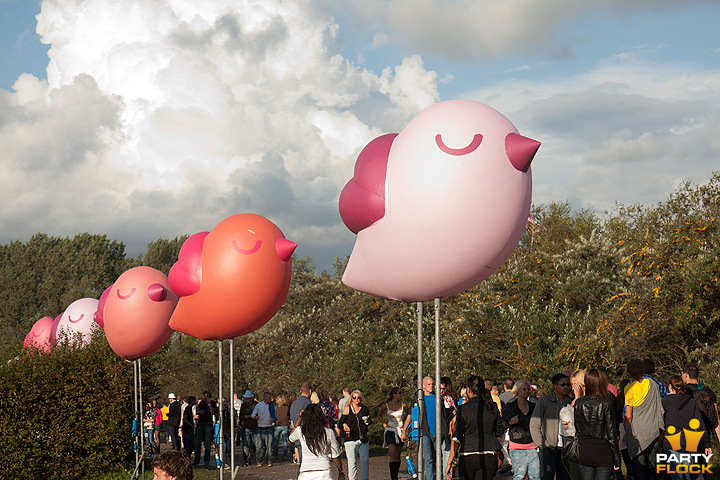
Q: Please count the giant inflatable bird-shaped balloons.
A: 5